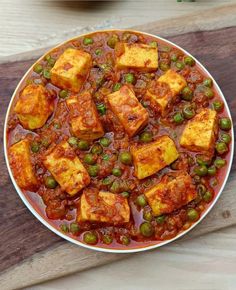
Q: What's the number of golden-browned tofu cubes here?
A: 12